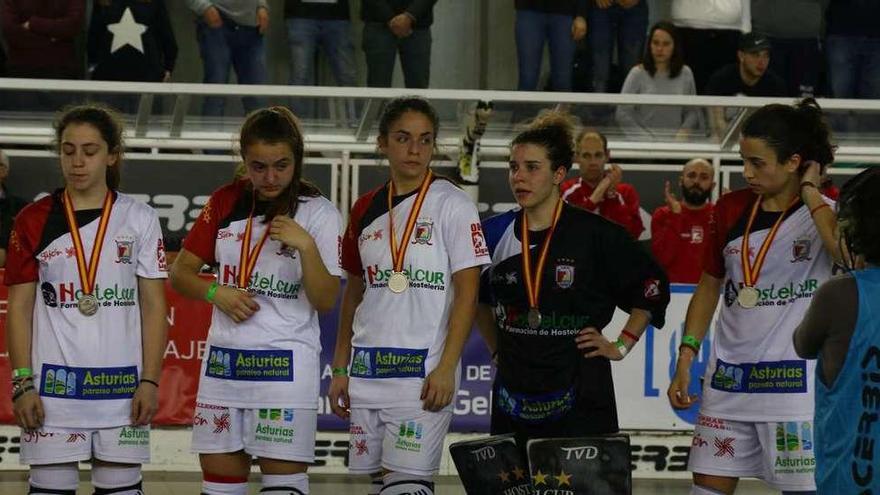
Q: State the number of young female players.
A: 5